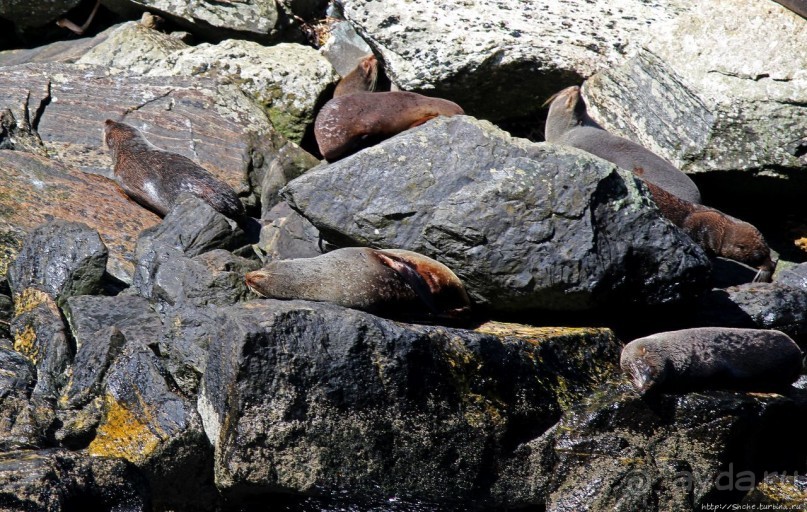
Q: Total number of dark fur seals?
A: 7